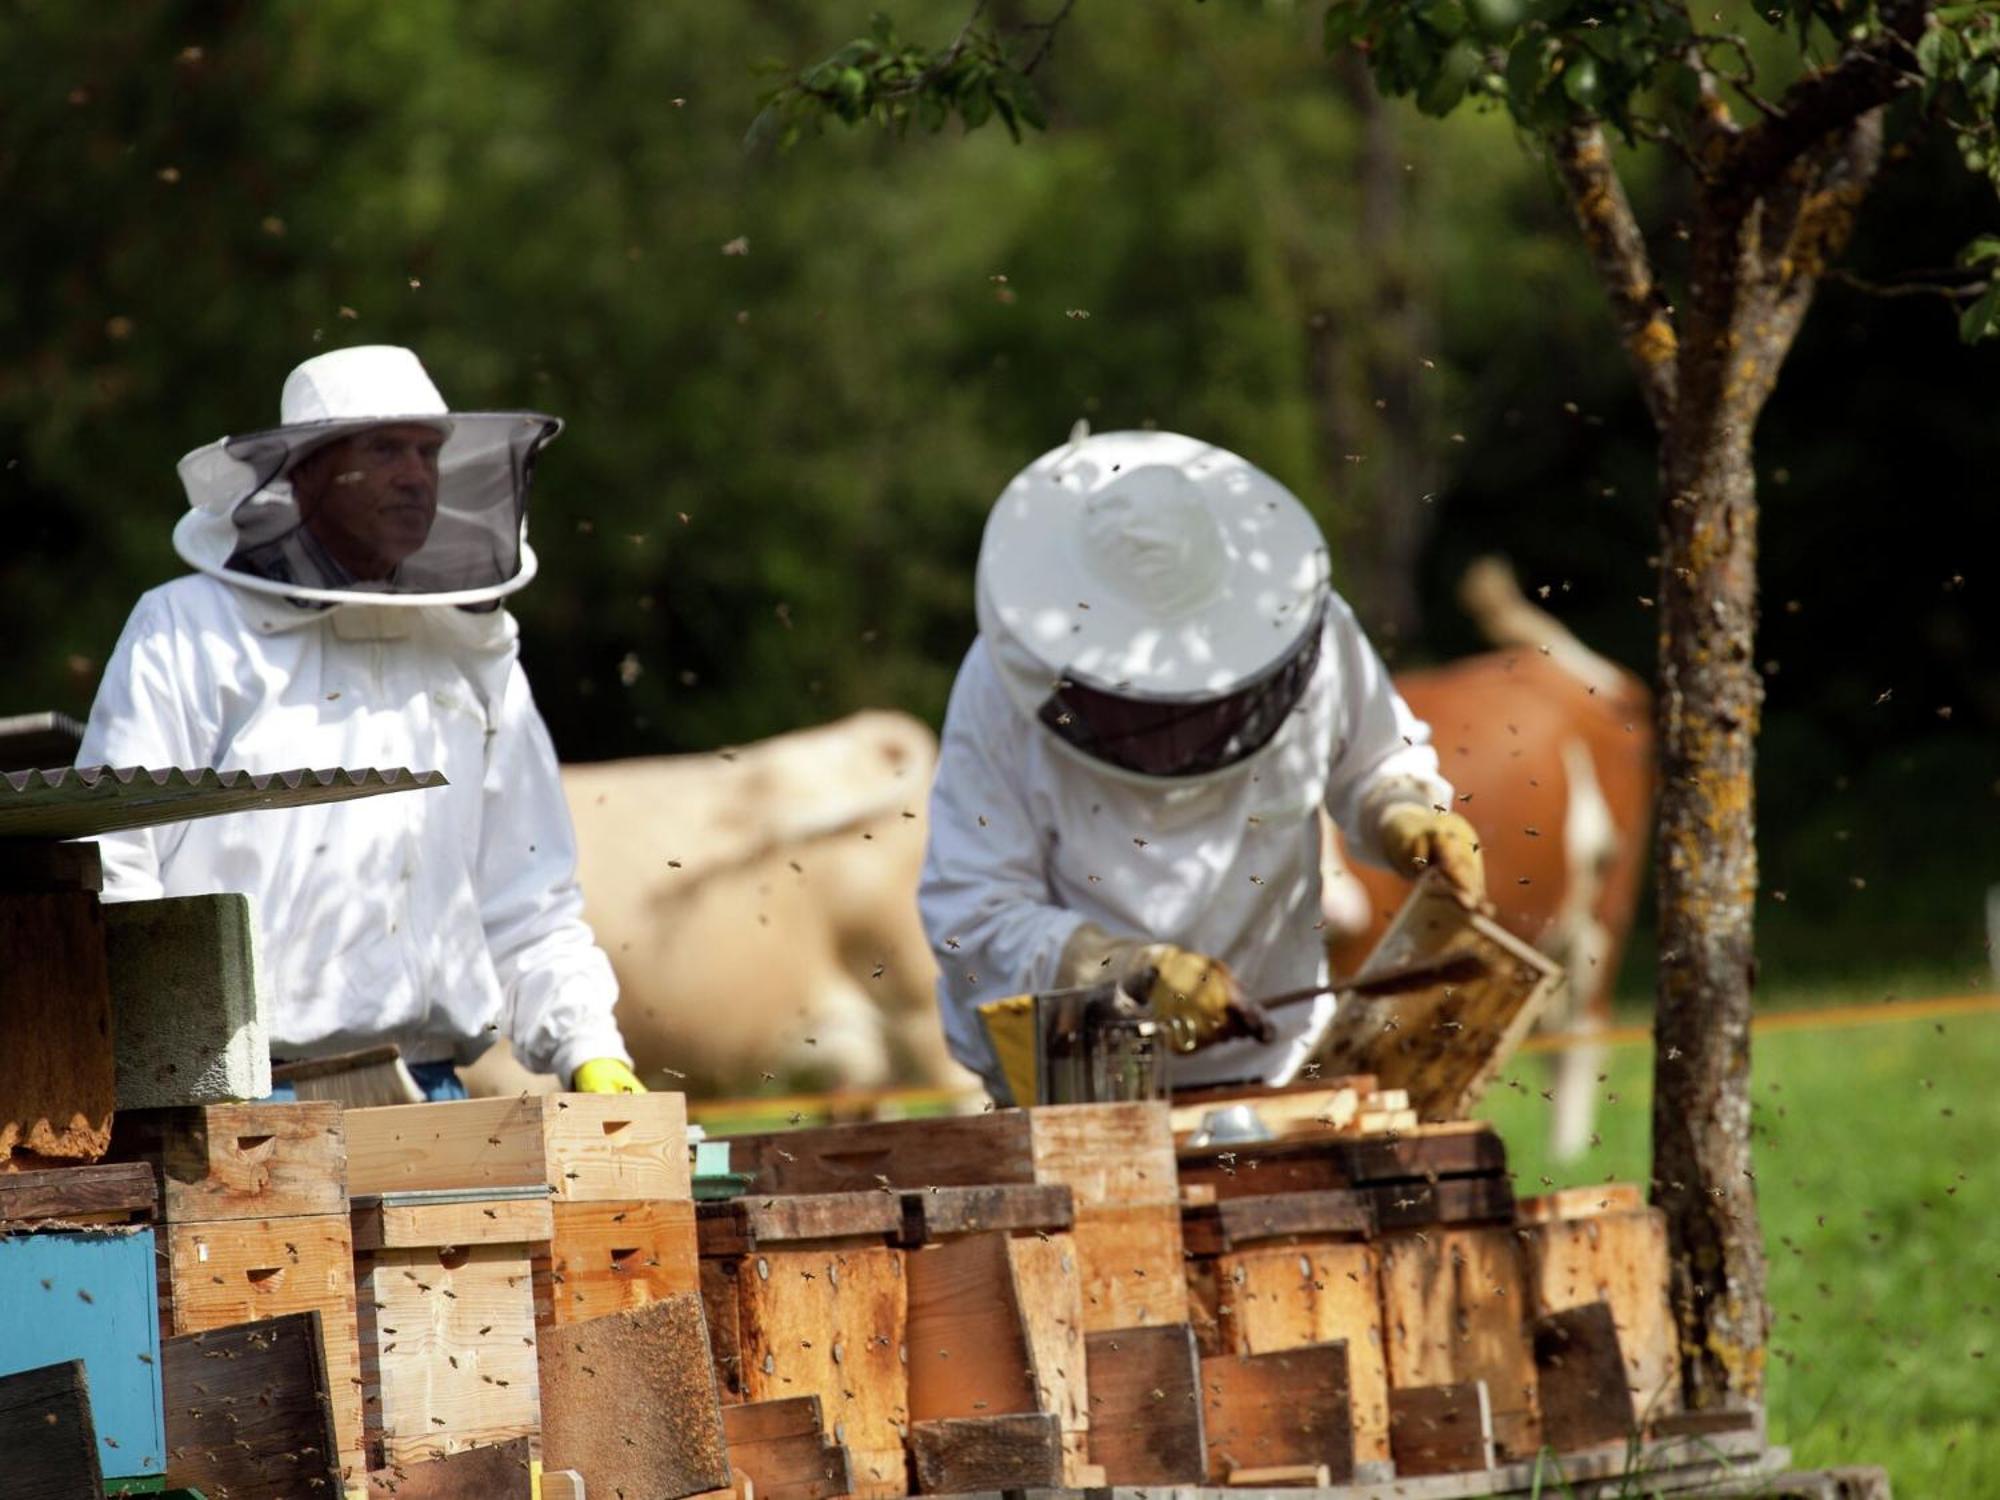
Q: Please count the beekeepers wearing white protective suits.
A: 2